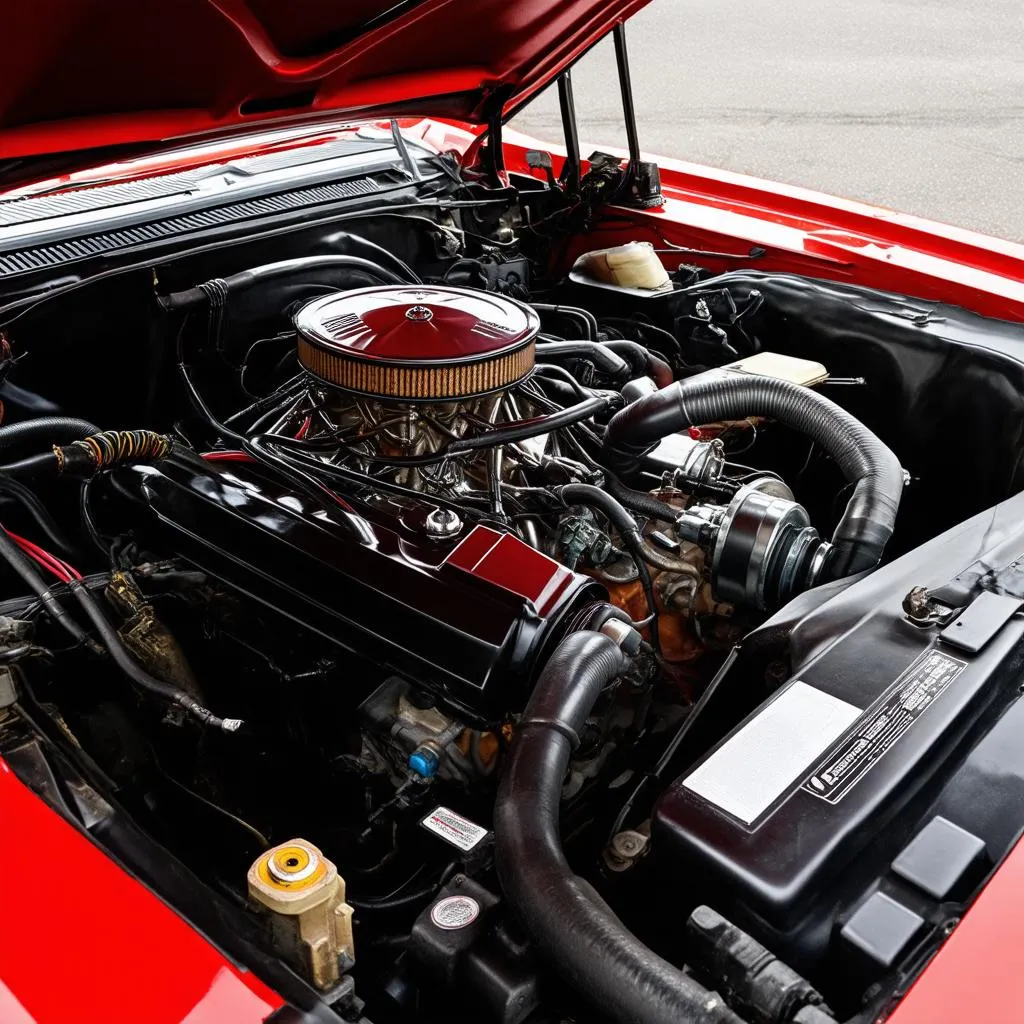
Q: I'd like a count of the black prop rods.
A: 2